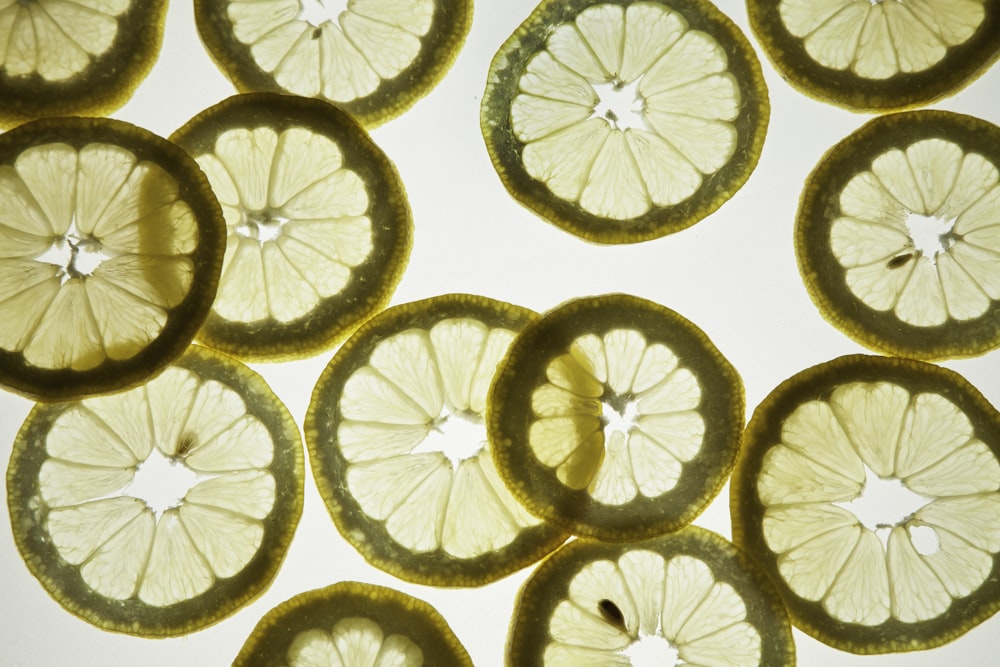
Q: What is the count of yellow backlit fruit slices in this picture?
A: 13